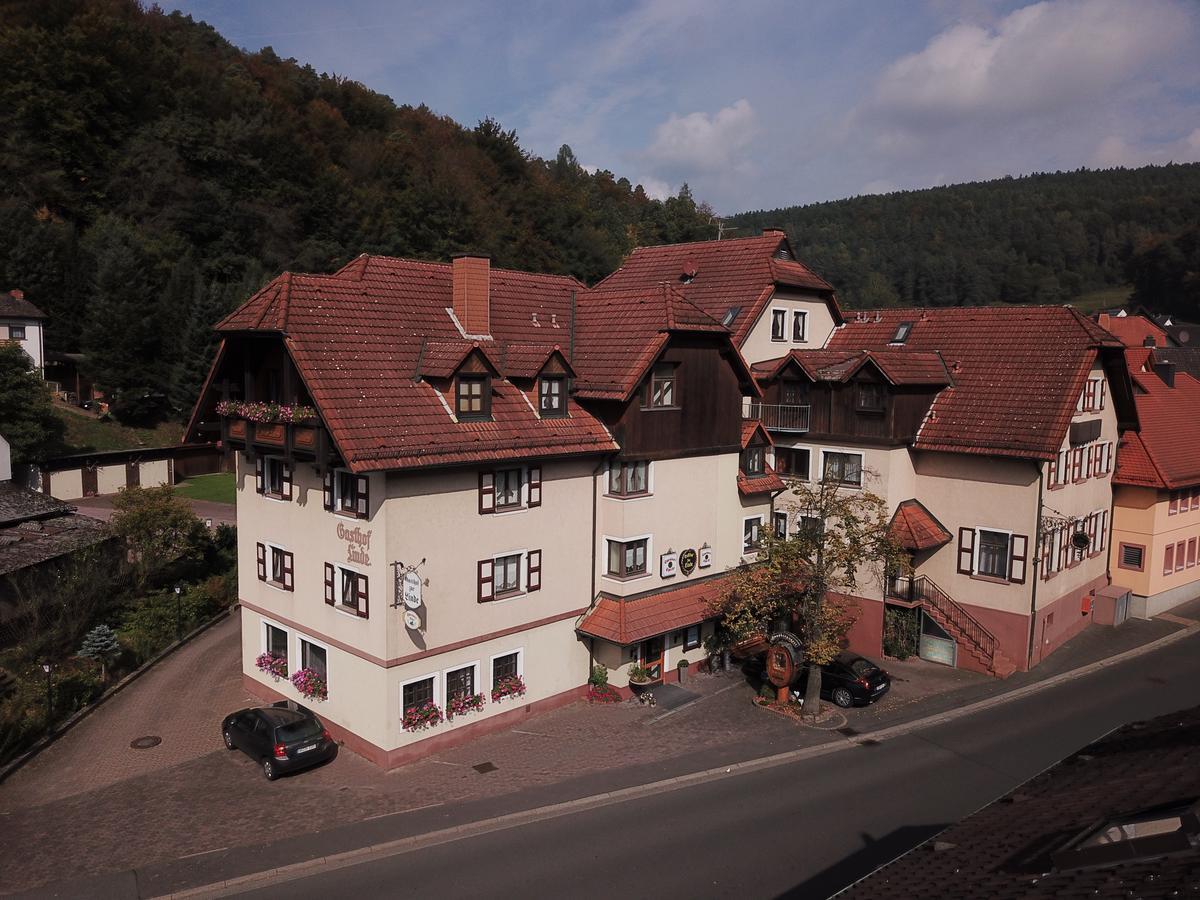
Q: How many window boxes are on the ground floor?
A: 5